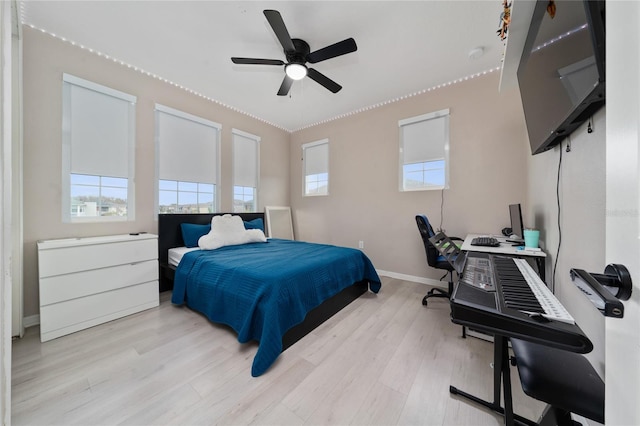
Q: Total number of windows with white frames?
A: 5